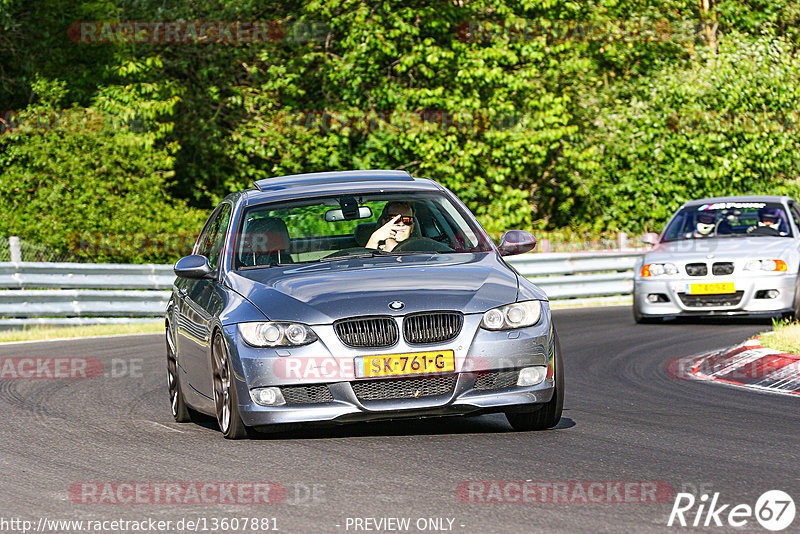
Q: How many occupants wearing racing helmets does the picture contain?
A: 2